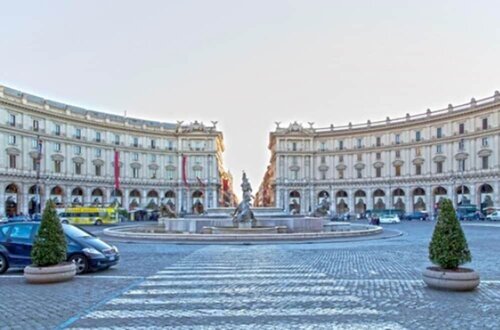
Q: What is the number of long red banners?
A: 2